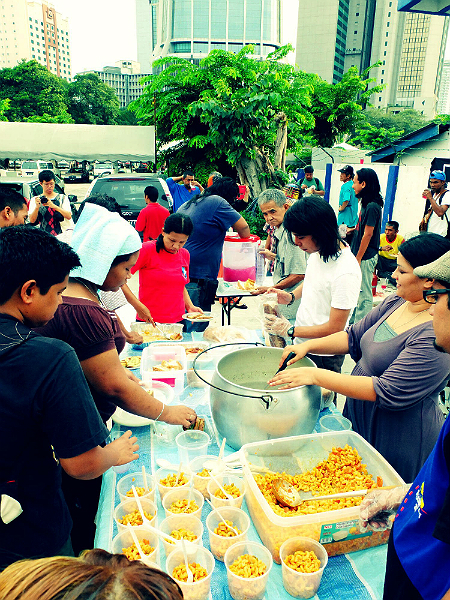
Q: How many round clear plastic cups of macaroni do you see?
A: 12